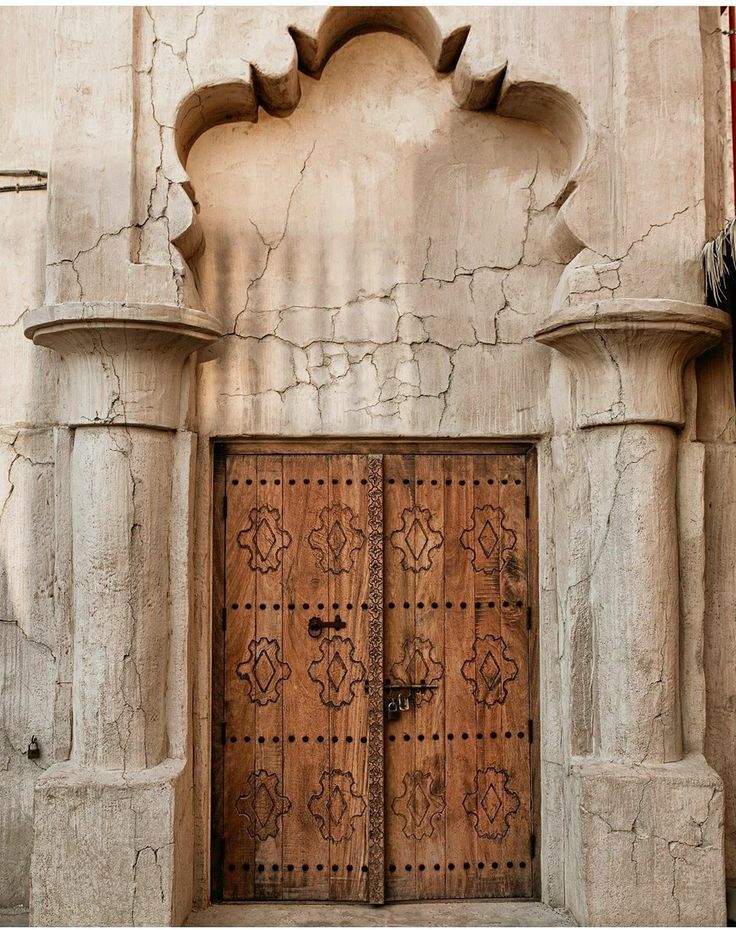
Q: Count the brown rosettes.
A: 12